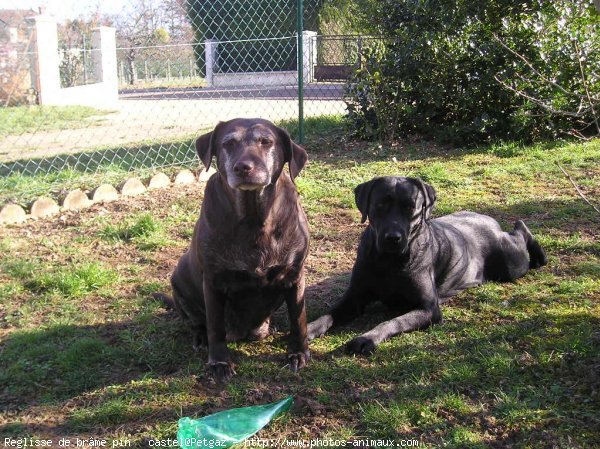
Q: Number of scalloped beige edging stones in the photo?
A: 8